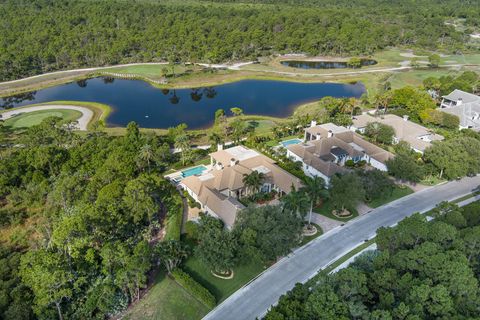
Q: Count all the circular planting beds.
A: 3